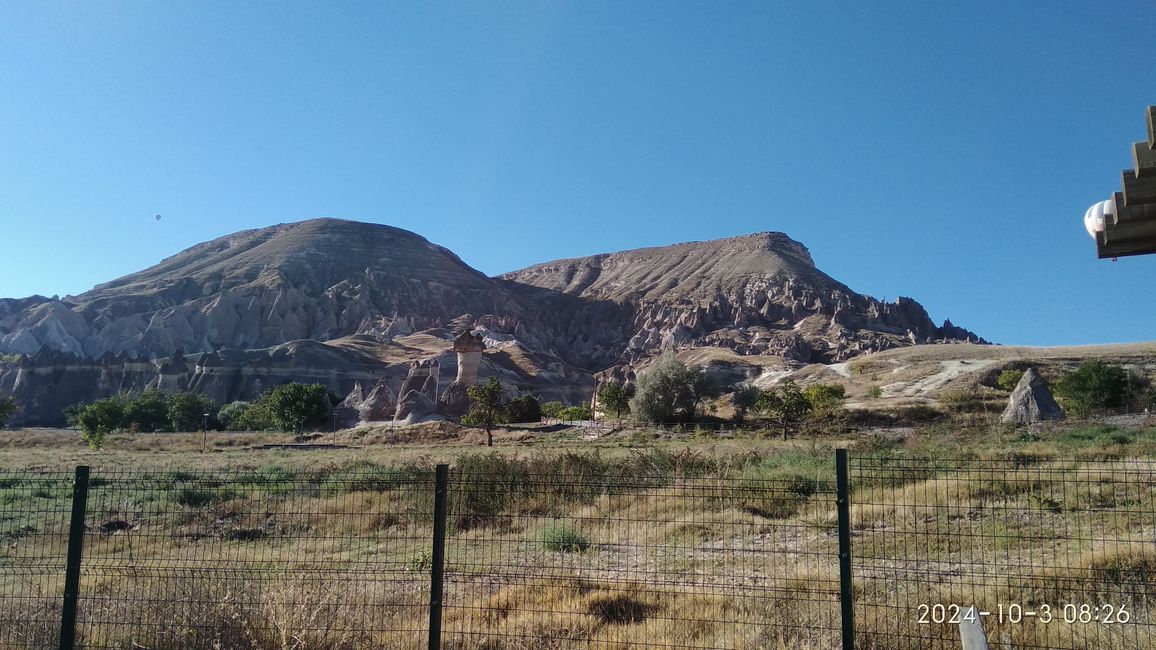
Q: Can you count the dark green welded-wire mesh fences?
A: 1